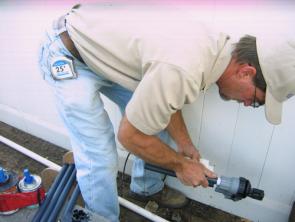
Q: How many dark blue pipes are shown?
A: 4